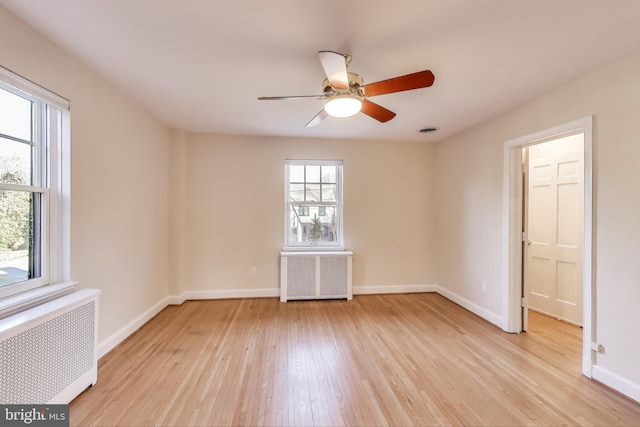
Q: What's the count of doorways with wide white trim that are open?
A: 1